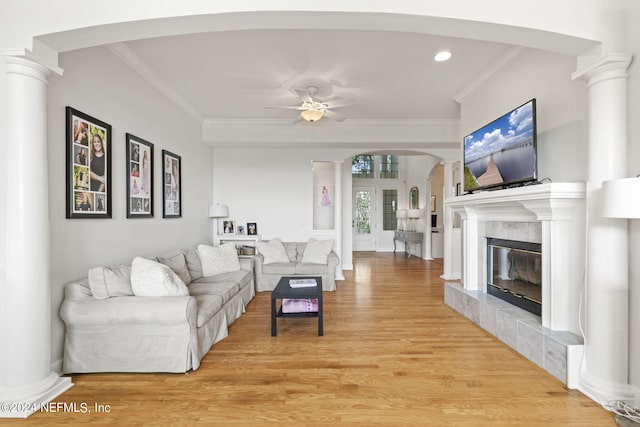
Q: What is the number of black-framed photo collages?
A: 3